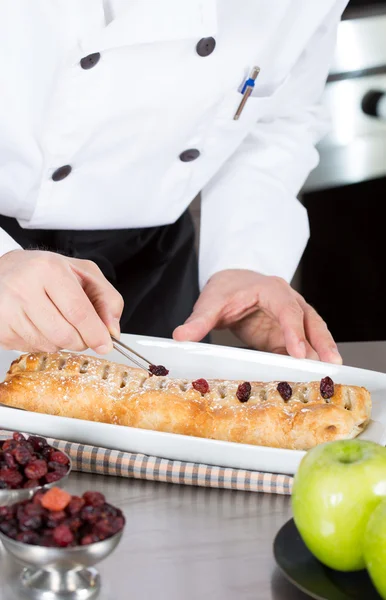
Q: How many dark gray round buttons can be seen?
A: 4